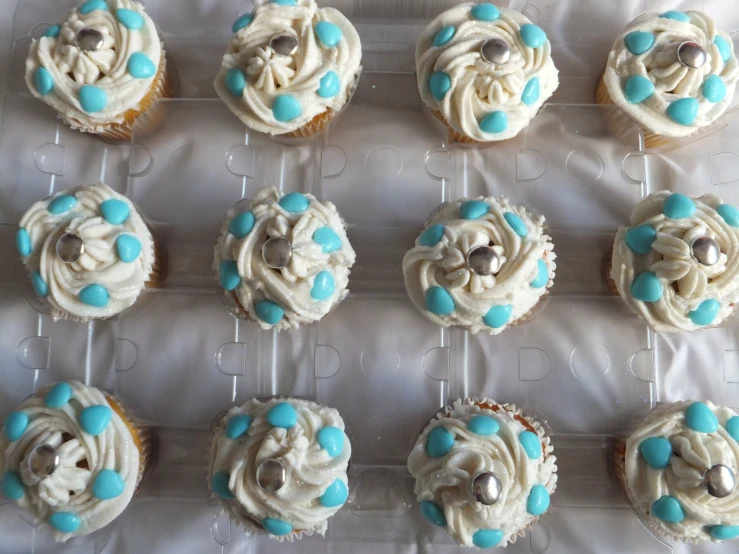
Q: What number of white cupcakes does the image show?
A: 12